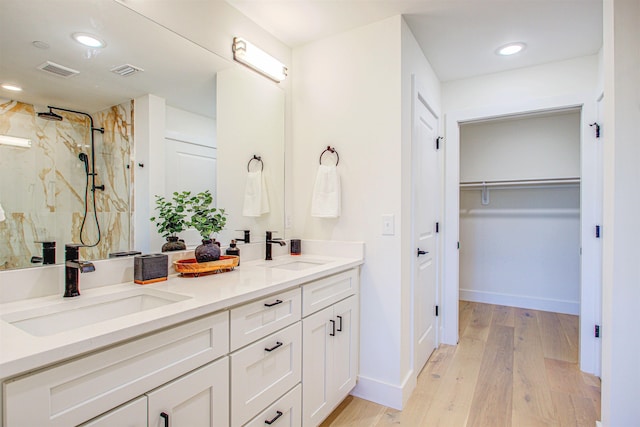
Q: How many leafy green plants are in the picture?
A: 1